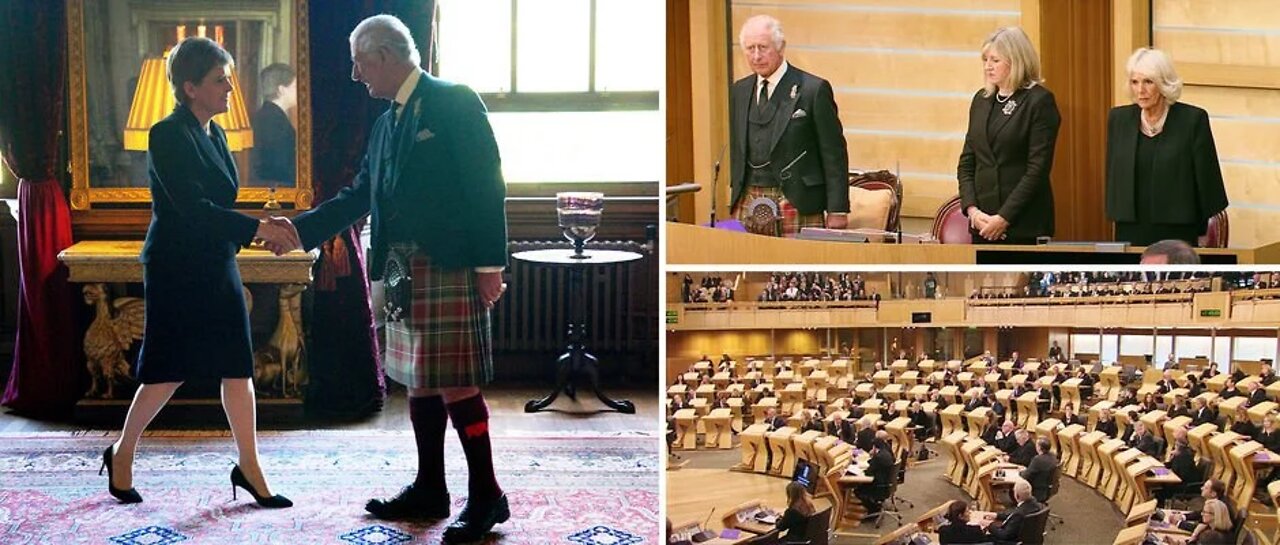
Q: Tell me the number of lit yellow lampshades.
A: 1